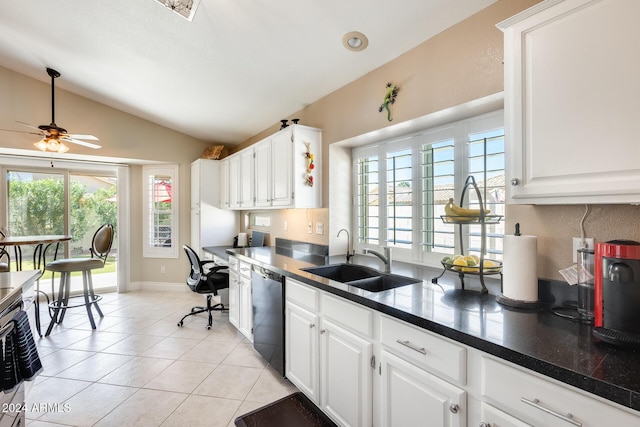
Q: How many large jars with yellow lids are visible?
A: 0